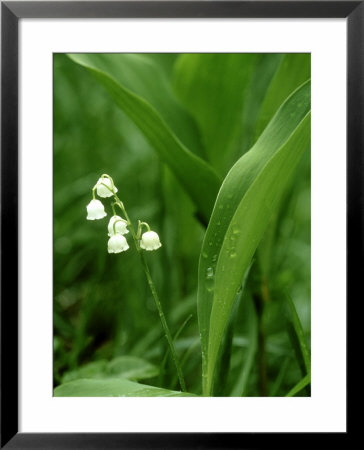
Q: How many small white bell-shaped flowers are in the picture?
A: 5